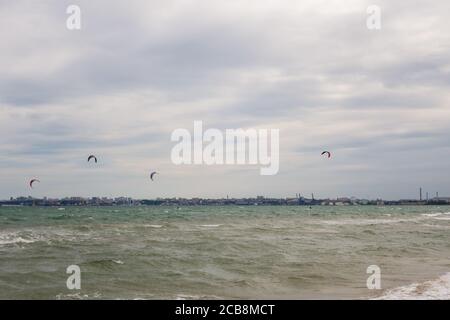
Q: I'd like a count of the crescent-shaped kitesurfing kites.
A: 4